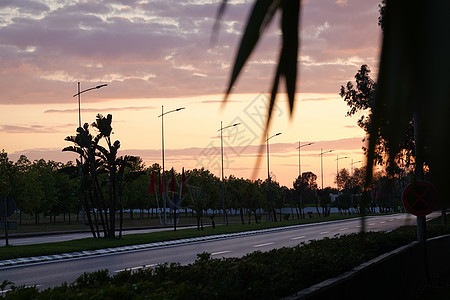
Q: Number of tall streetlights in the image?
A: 8